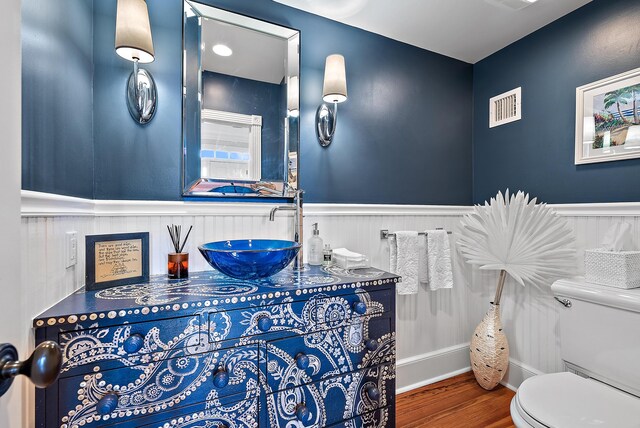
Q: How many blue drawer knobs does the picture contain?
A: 9